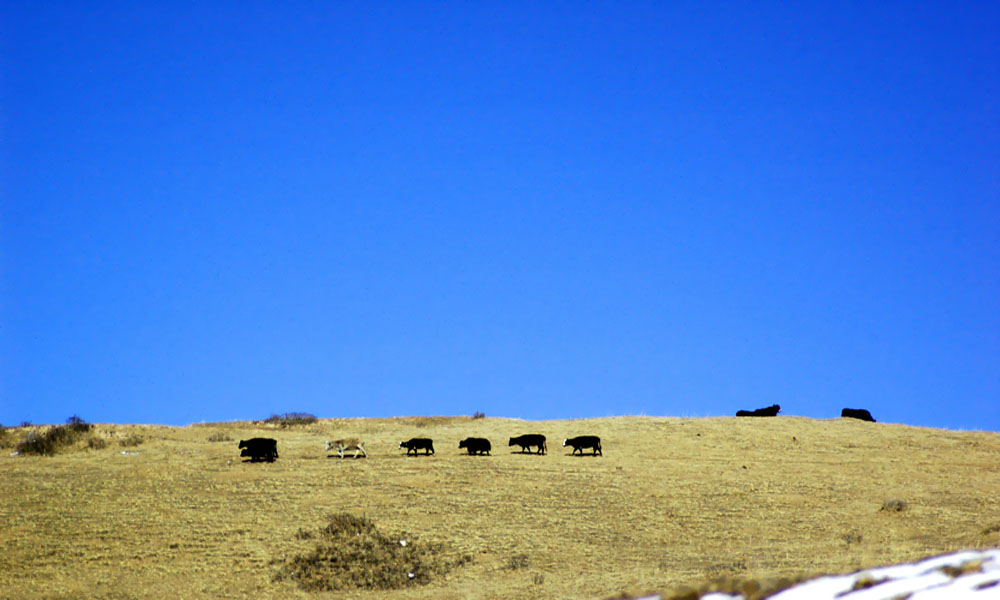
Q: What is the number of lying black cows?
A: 2